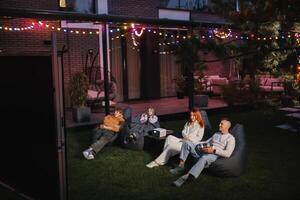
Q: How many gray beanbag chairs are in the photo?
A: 4